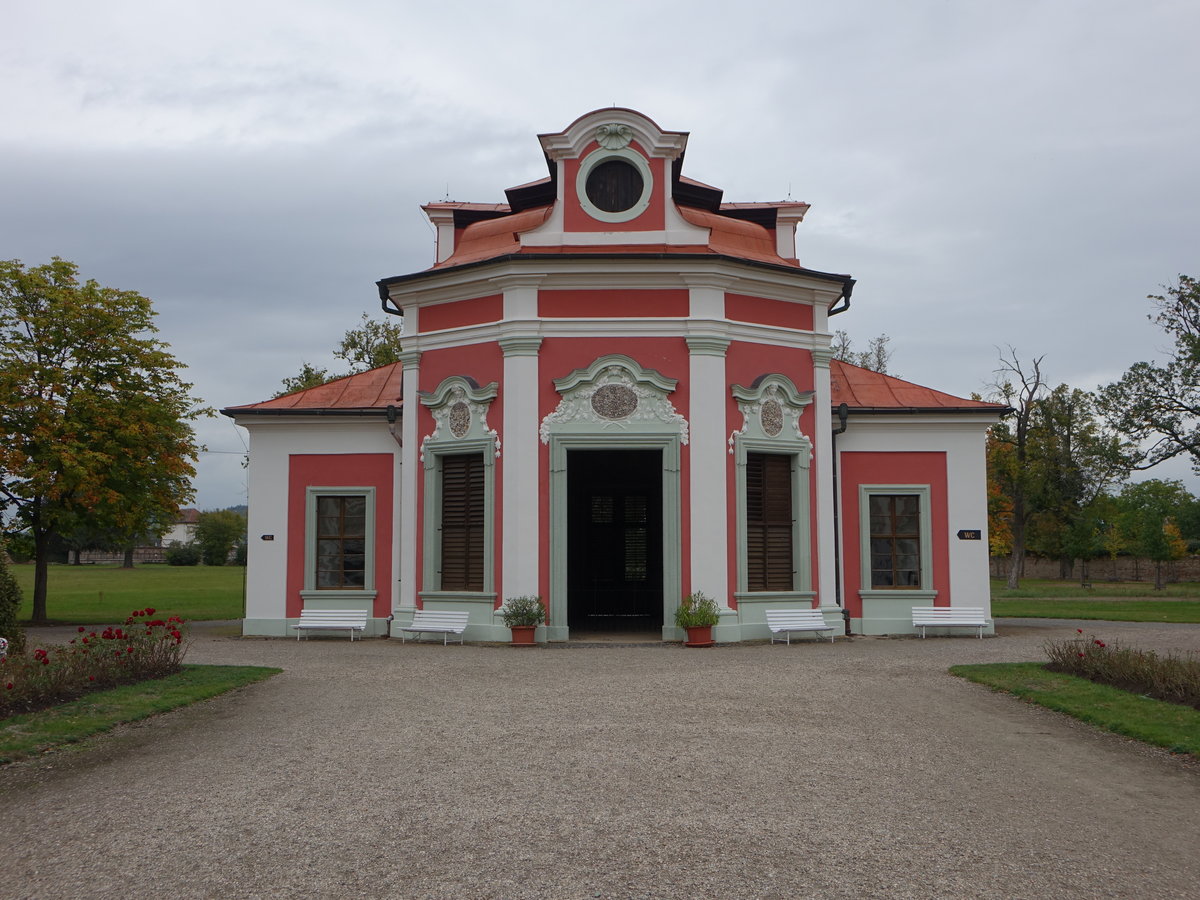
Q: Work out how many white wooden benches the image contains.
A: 4